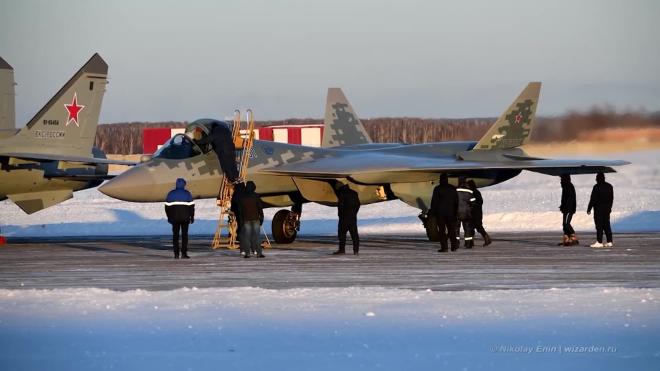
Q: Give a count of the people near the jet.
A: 10